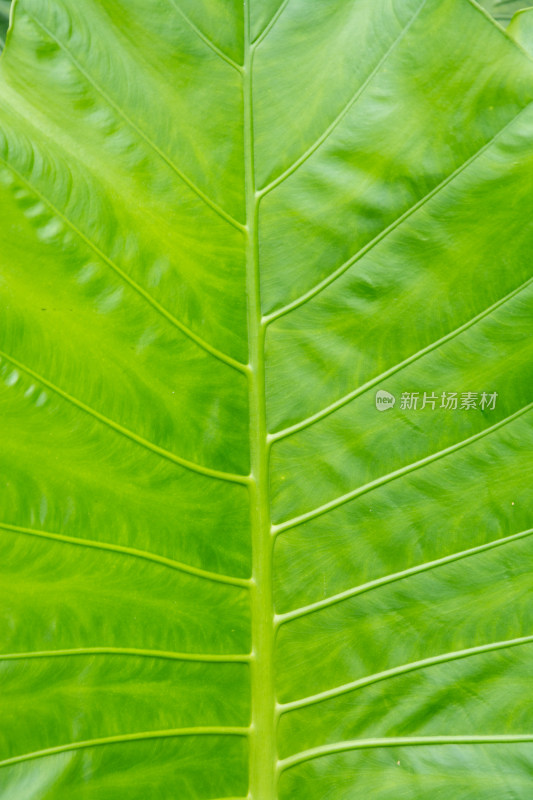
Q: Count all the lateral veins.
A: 15